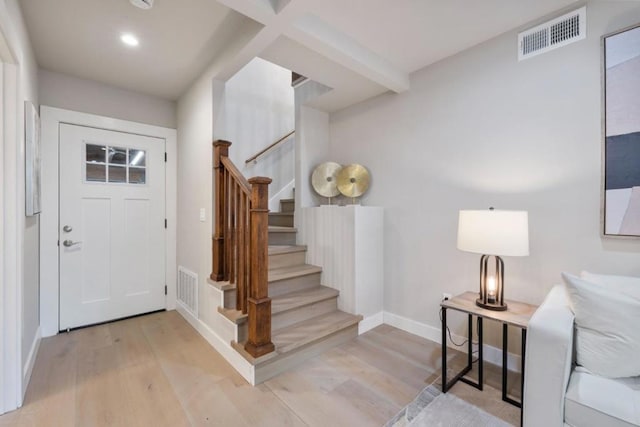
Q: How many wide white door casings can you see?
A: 2